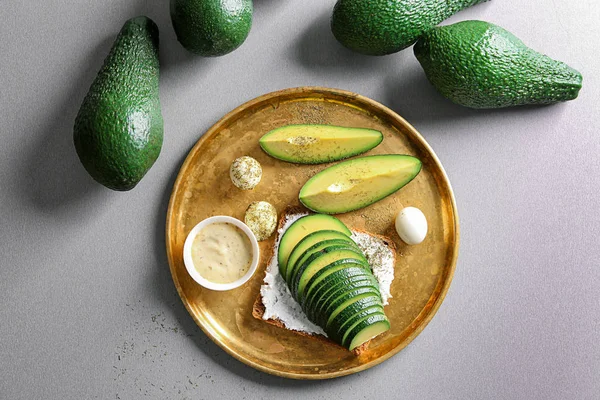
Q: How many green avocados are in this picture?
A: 4